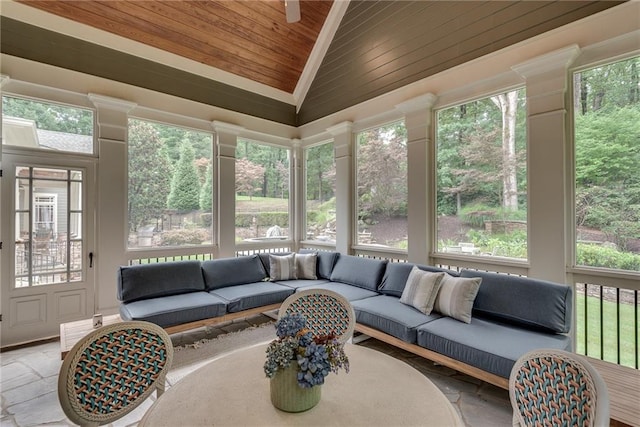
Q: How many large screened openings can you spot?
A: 6